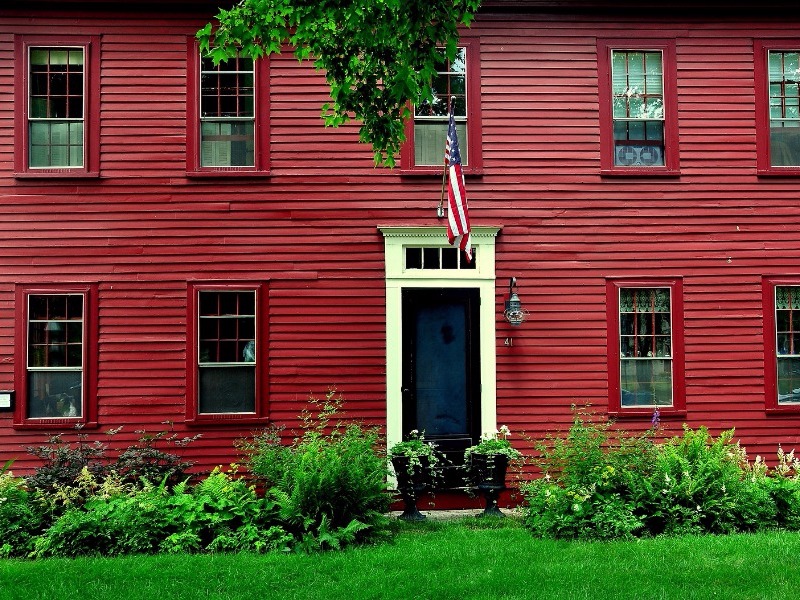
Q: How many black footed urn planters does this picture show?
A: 2